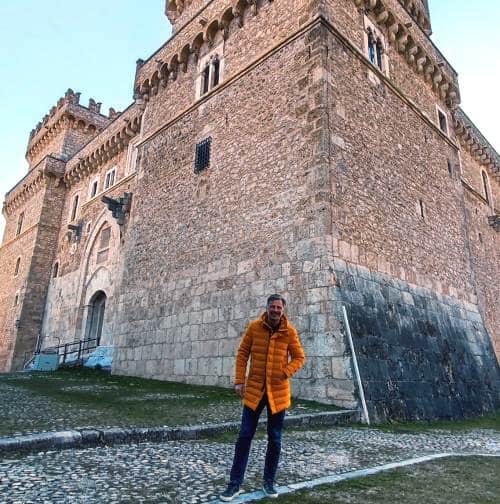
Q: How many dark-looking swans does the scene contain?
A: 0